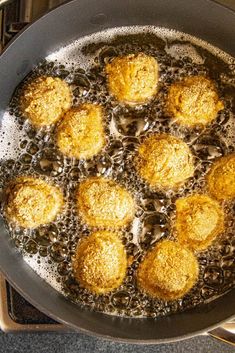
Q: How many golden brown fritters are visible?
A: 11